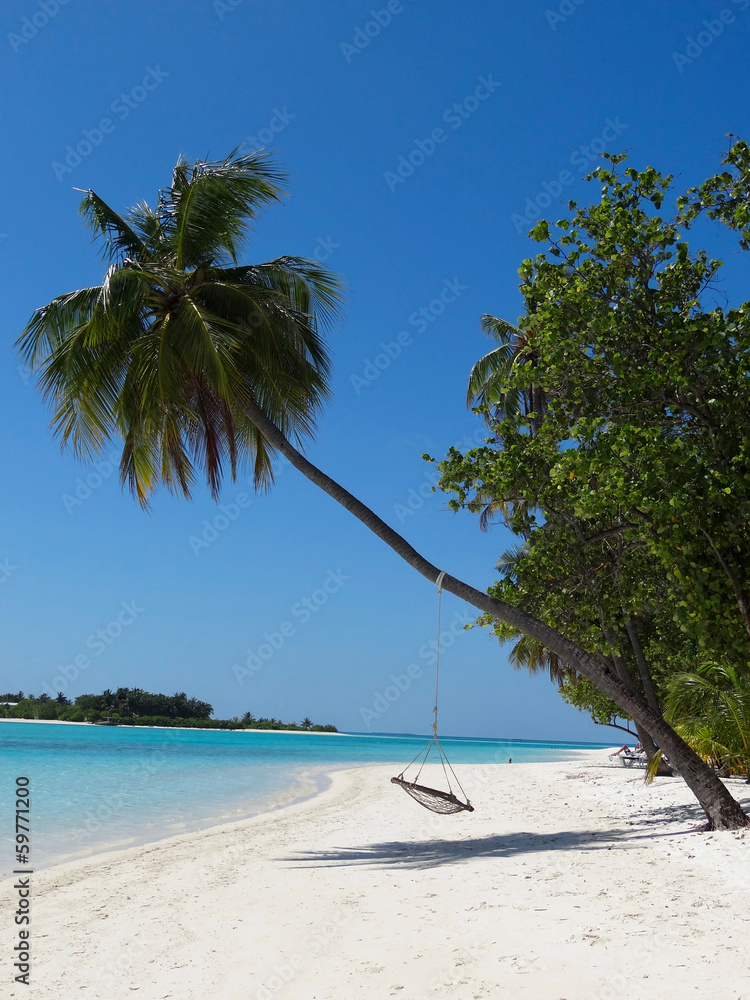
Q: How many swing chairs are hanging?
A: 1